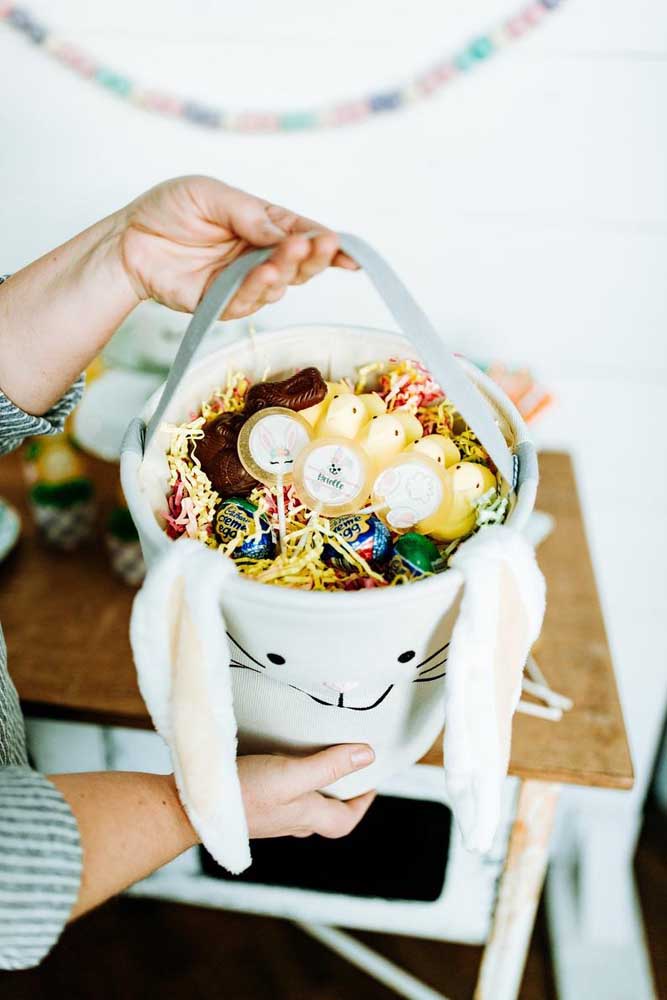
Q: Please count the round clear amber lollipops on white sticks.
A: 3